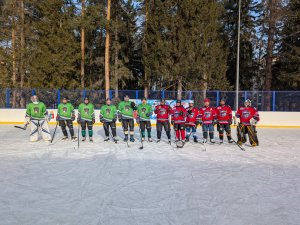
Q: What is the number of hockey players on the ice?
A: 12